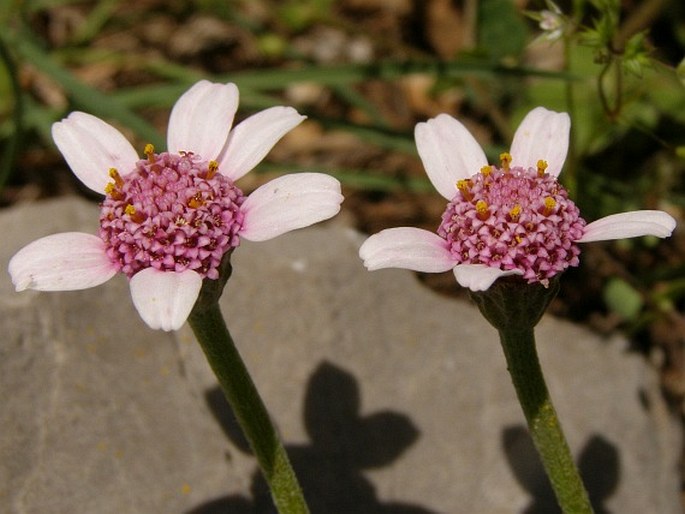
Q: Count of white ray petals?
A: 11